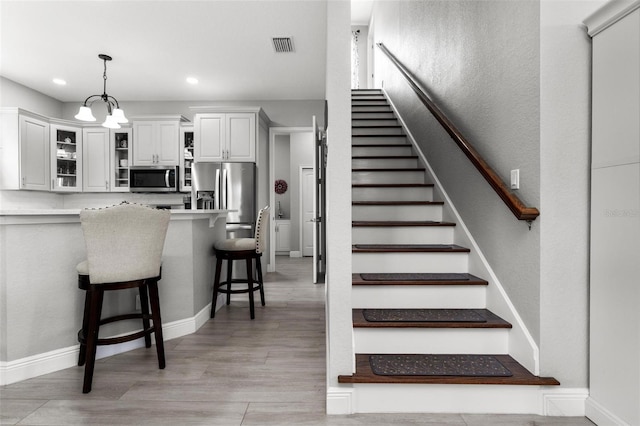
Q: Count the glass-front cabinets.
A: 3